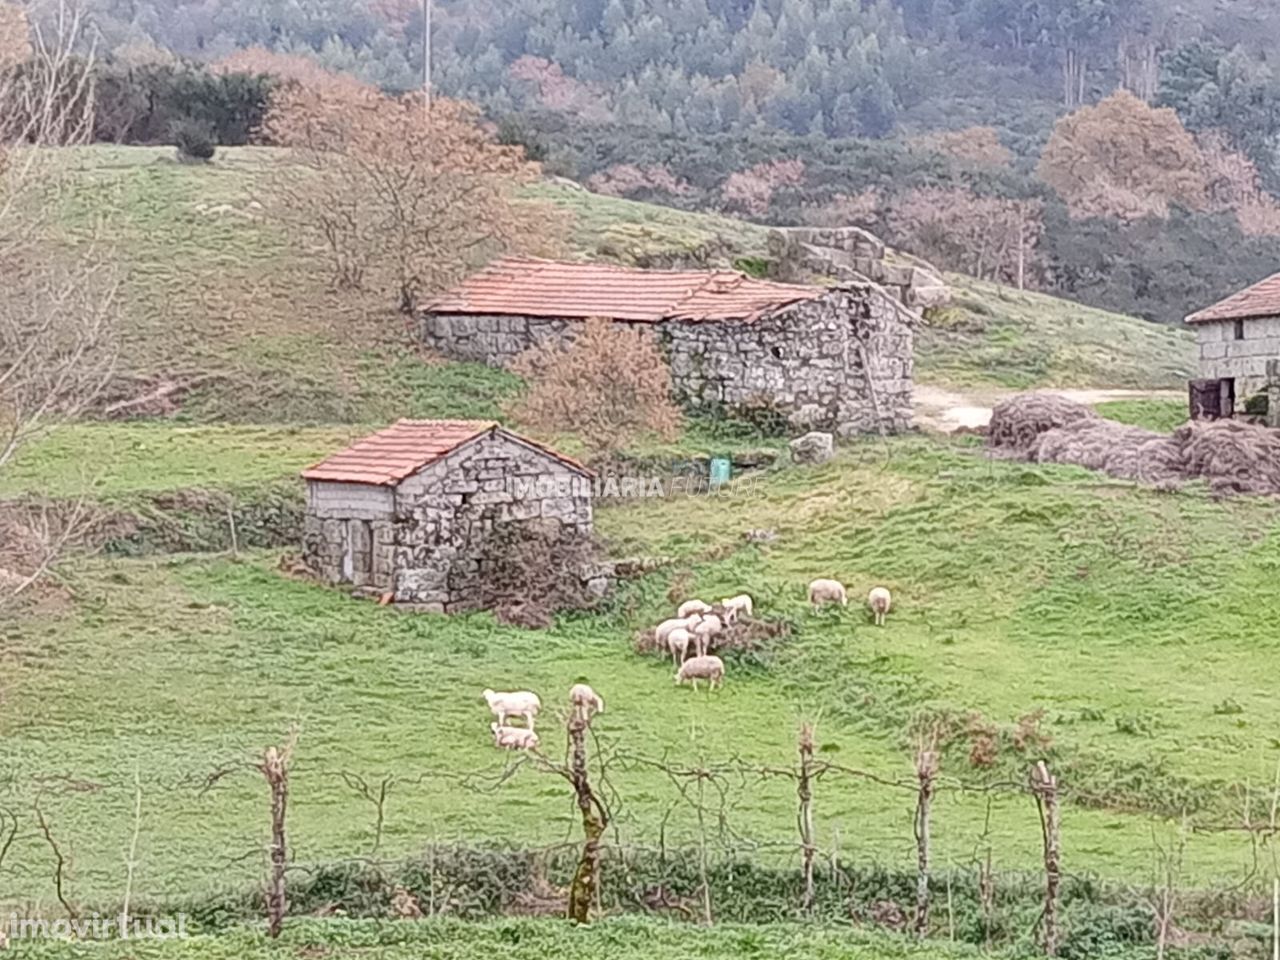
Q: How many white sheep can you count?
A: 11